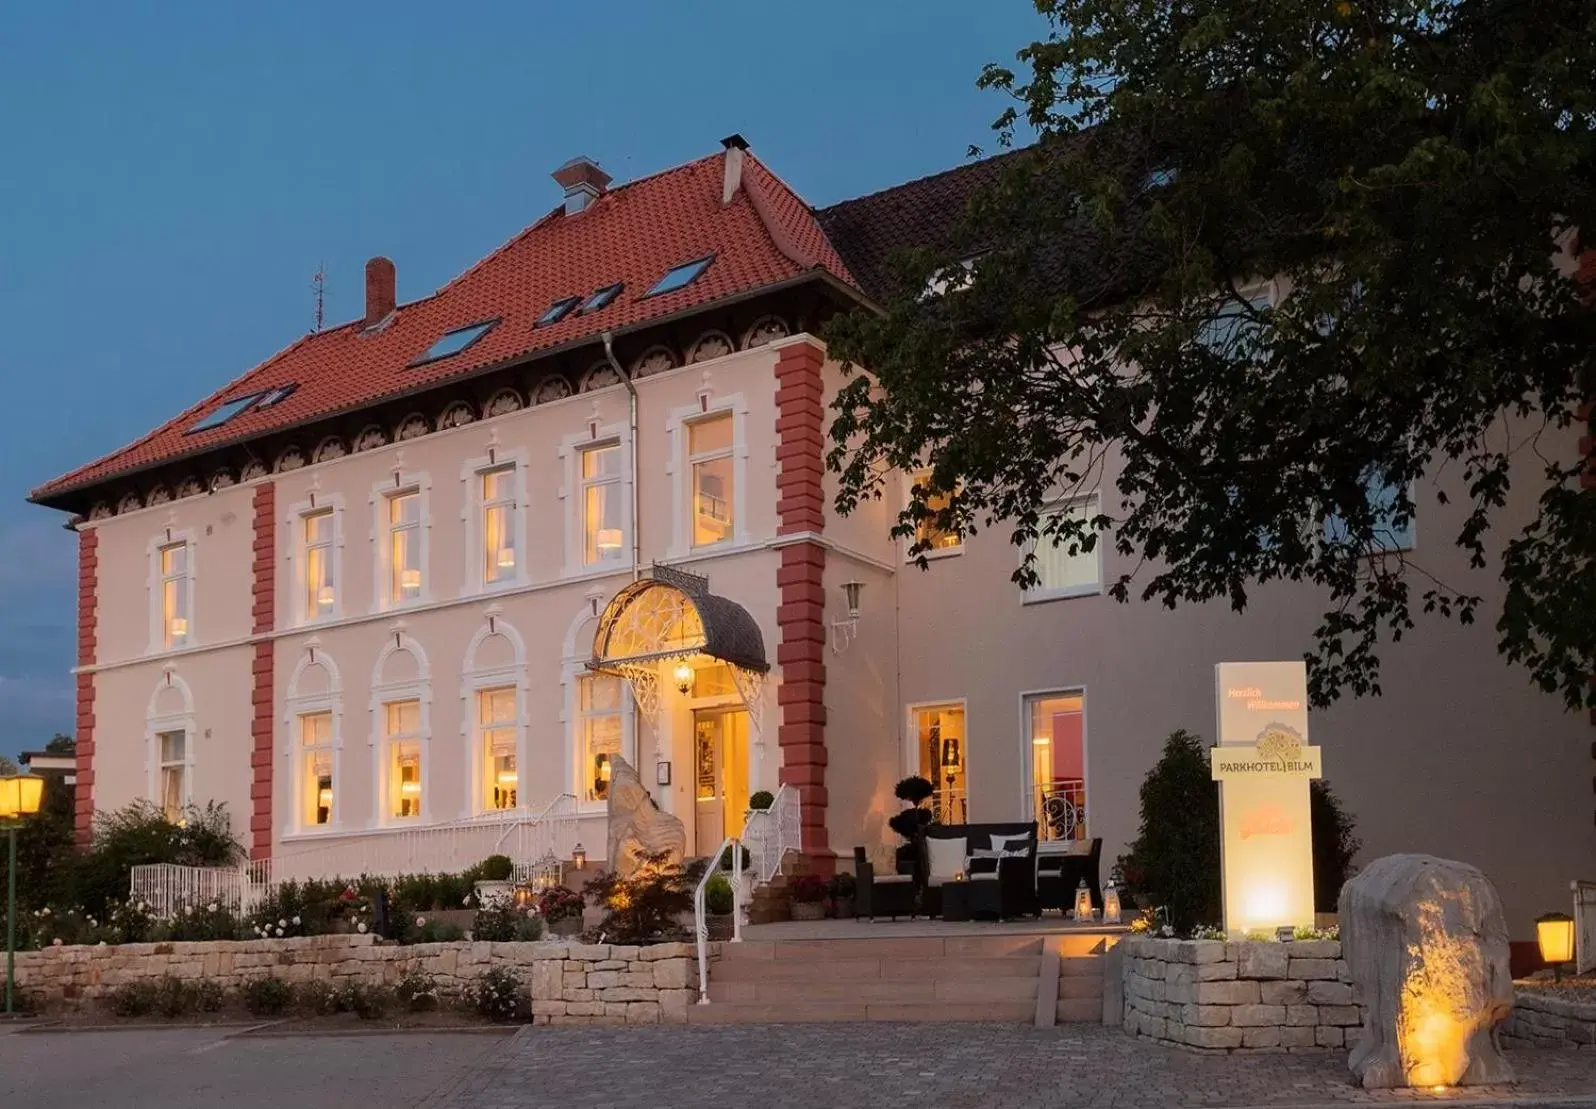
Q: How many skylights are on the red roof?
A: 6